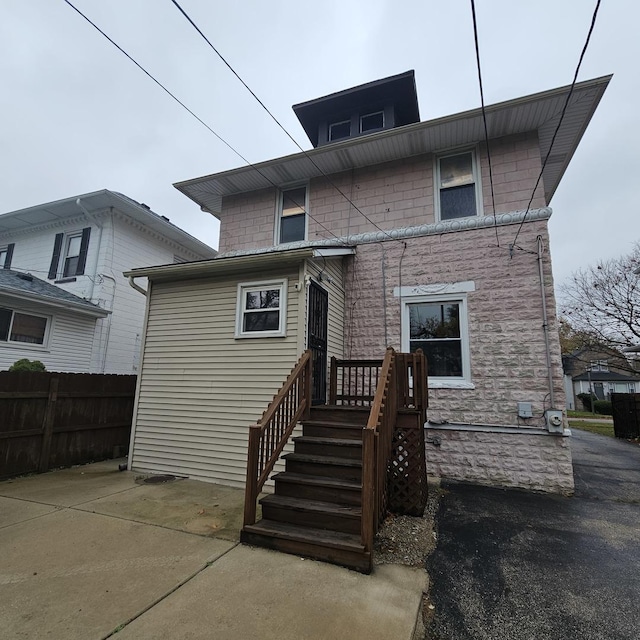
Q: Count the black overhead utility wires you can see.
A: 4